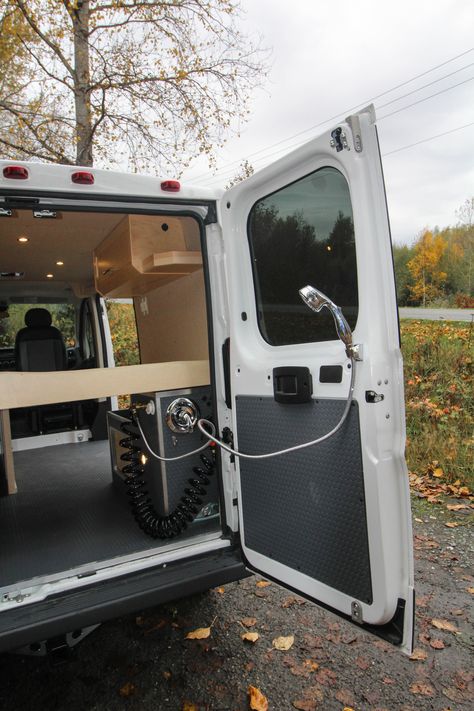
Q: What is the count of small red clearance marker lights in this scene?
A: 3